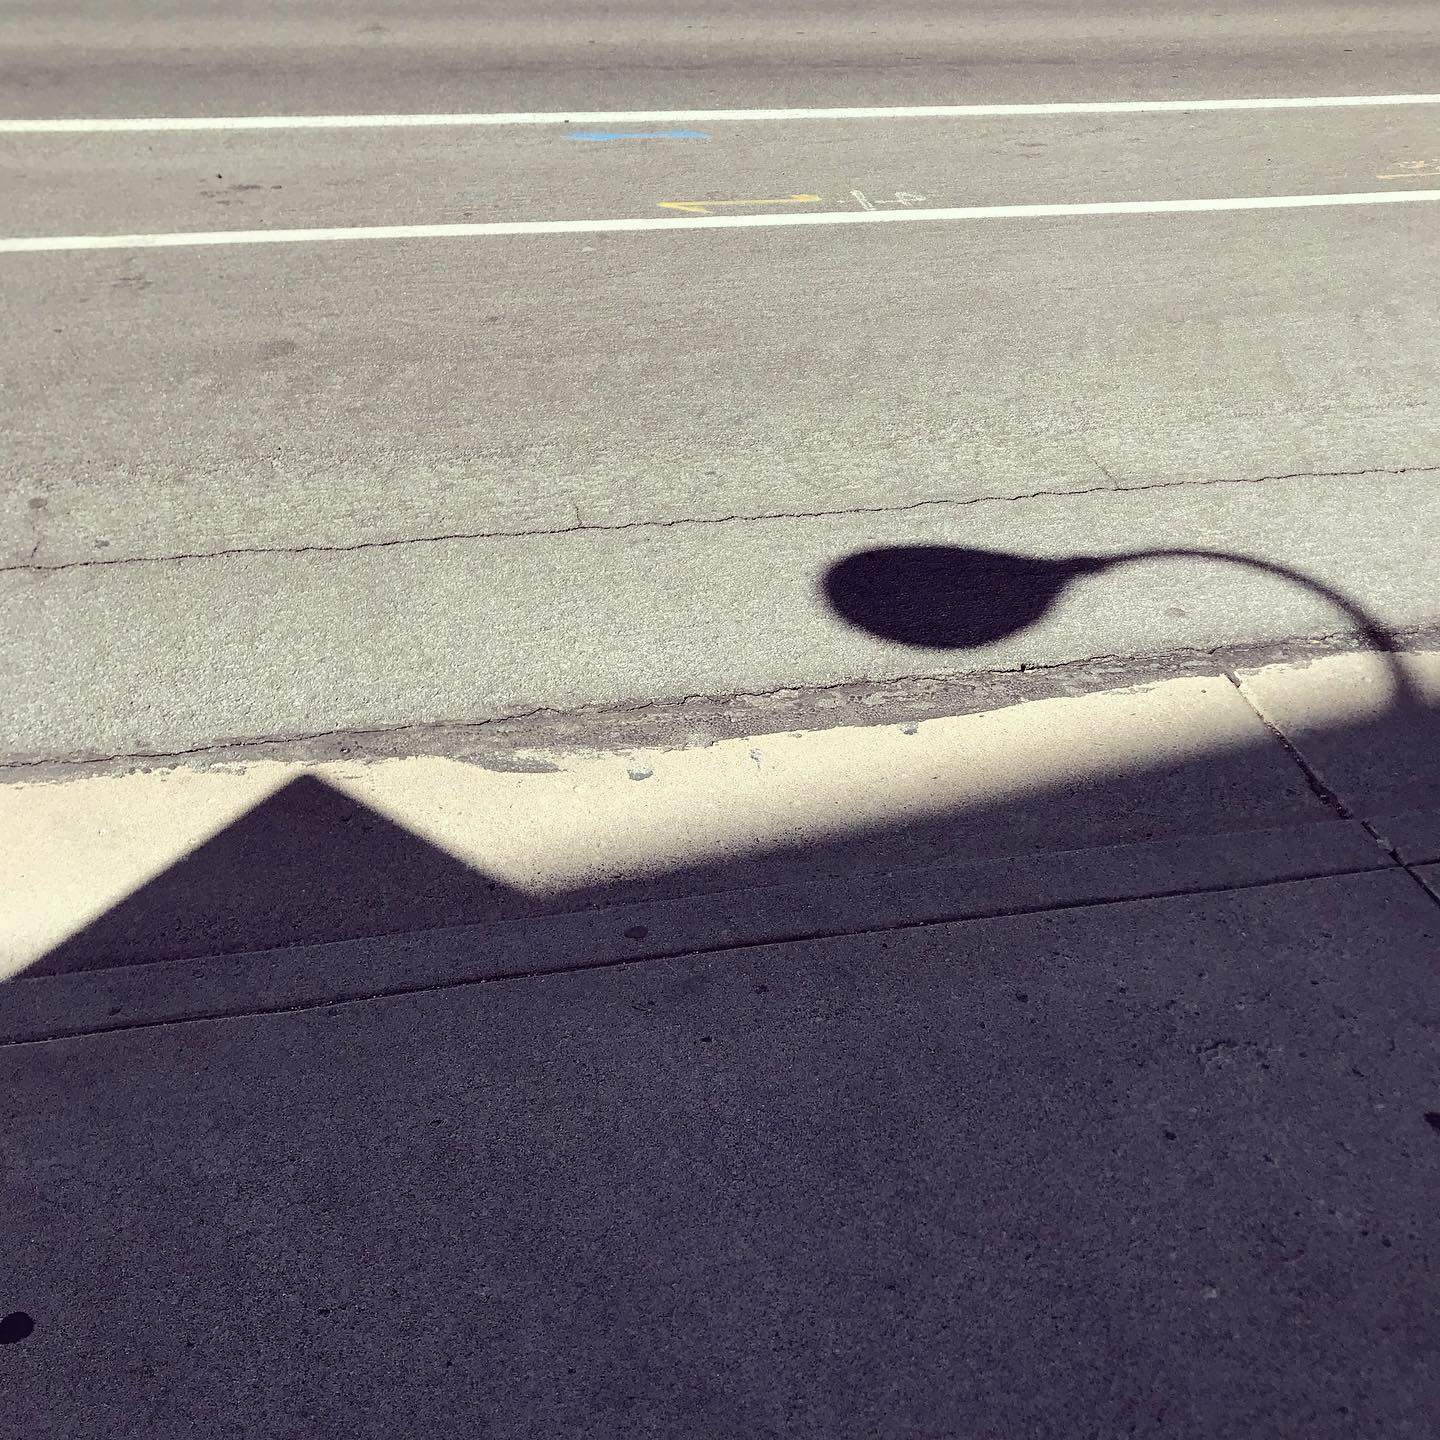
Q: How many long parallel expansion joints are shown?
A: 2